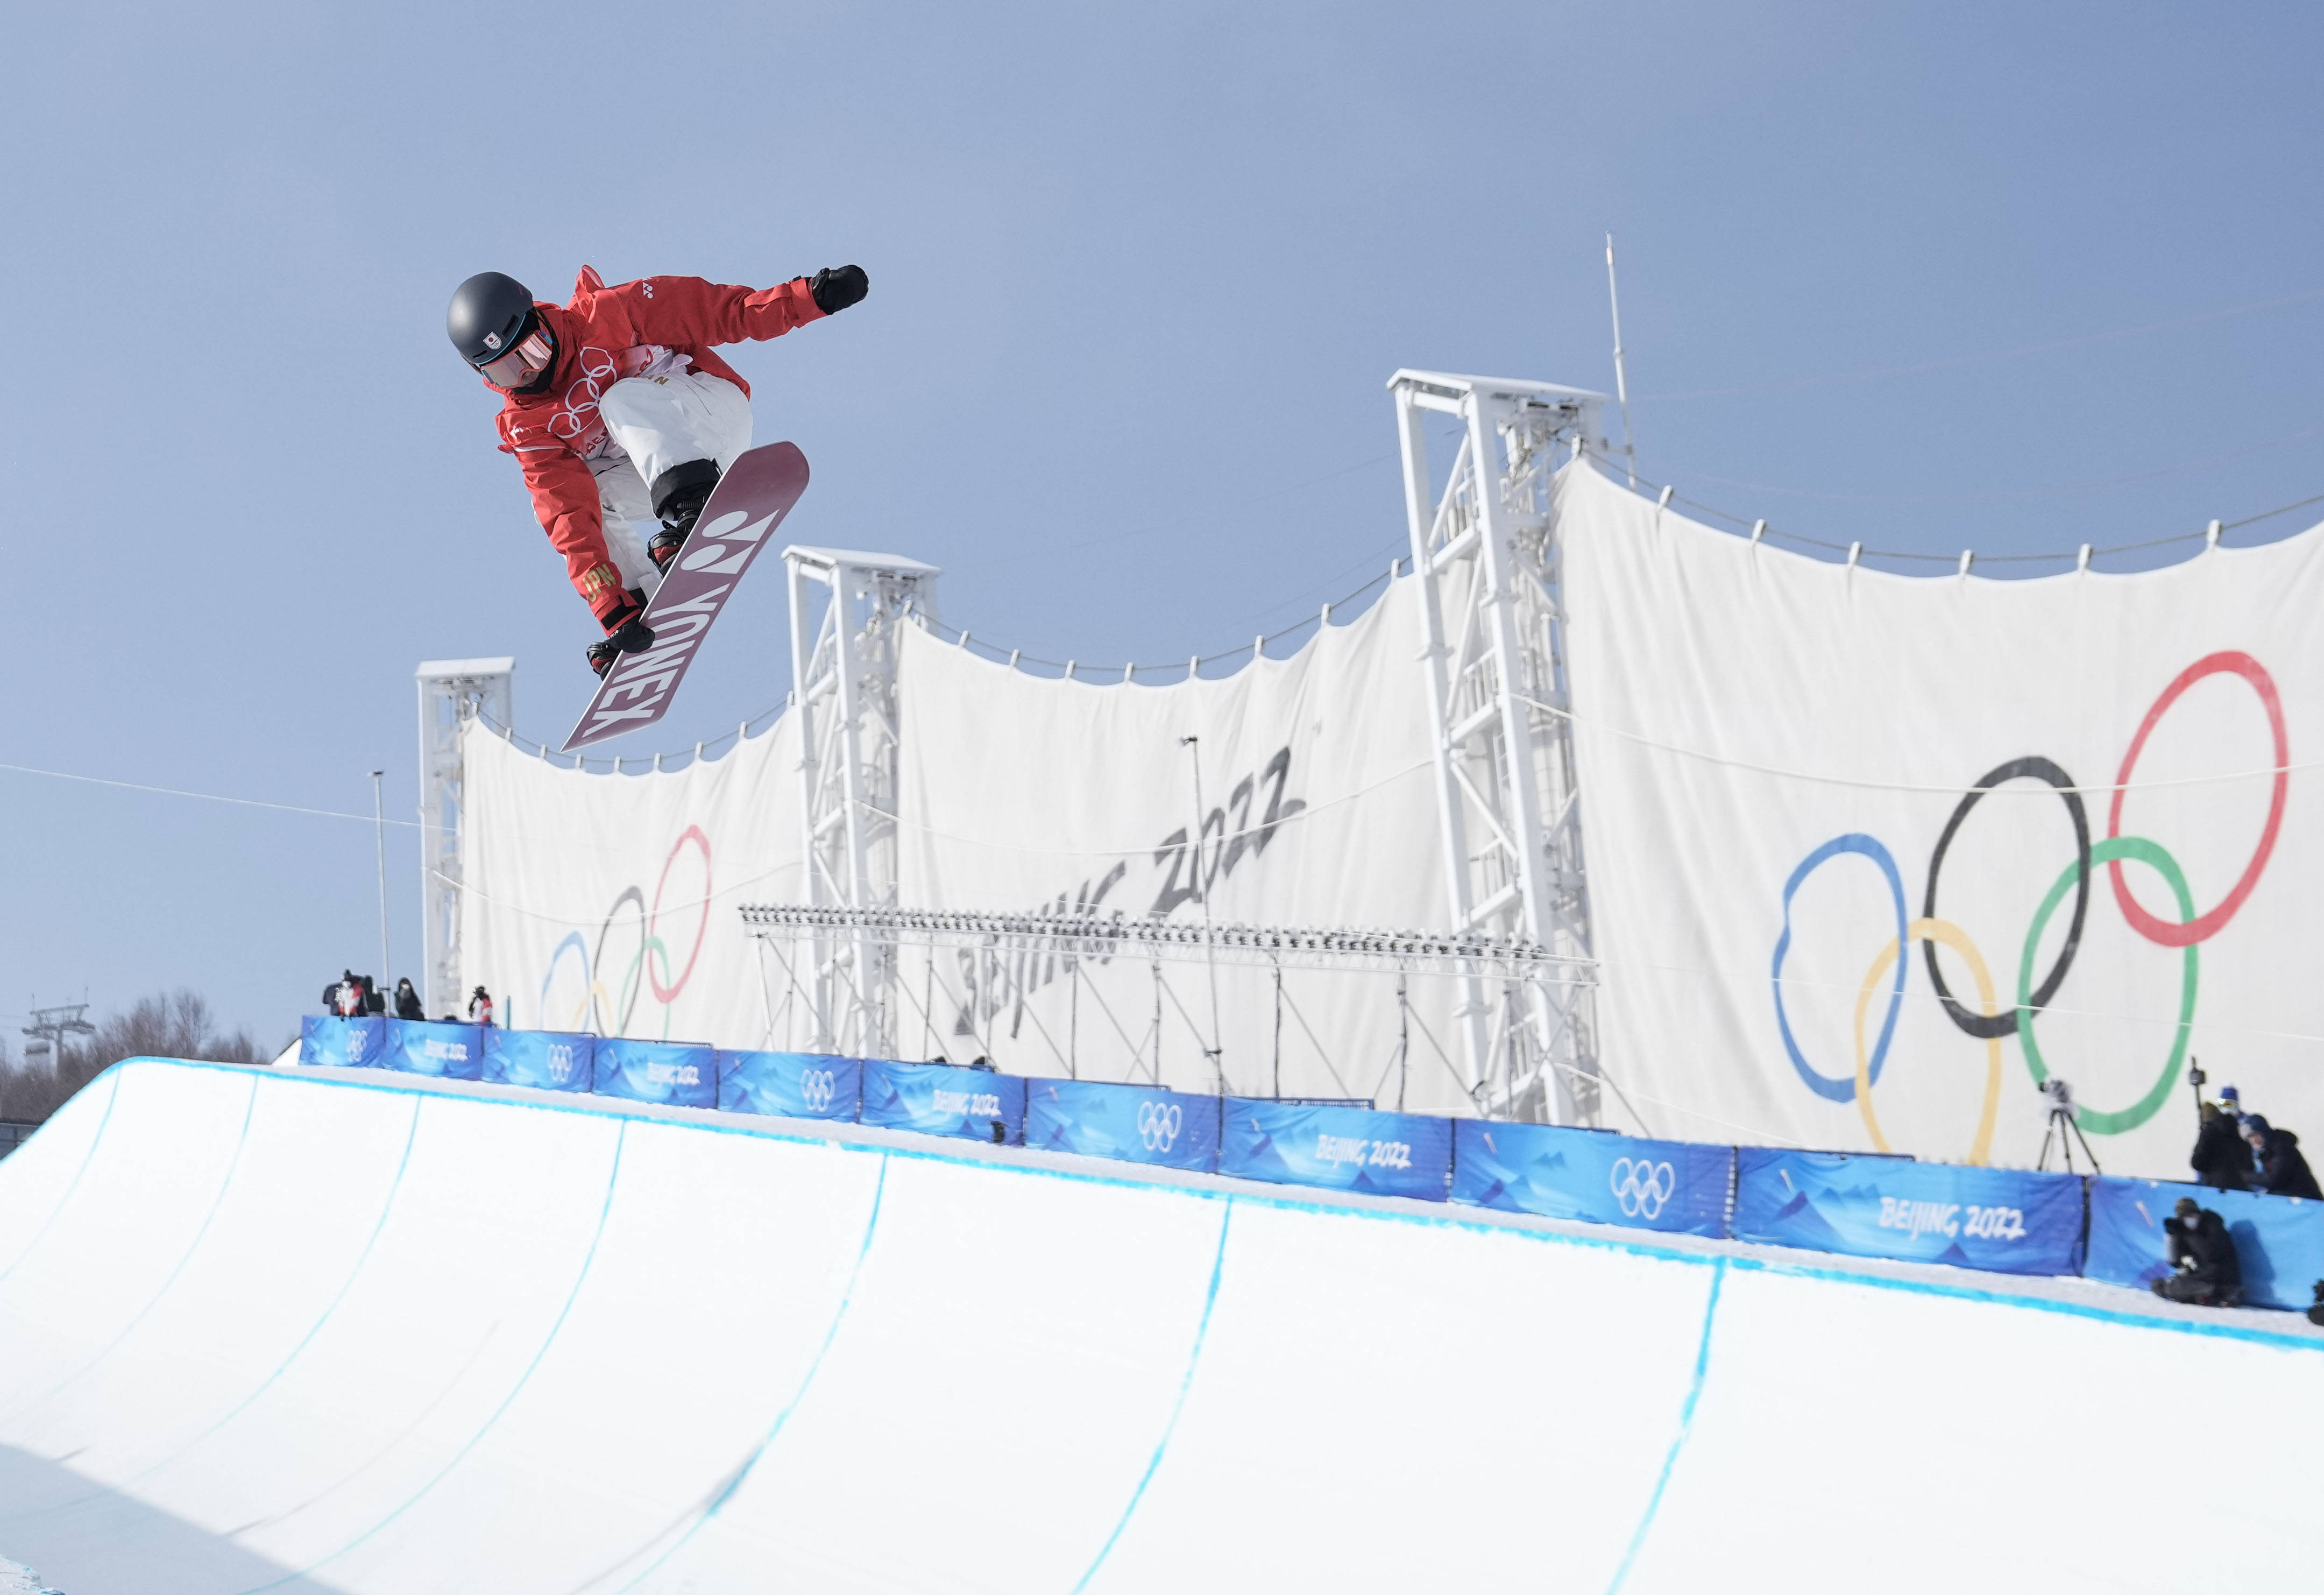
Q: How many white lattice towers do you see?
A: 3